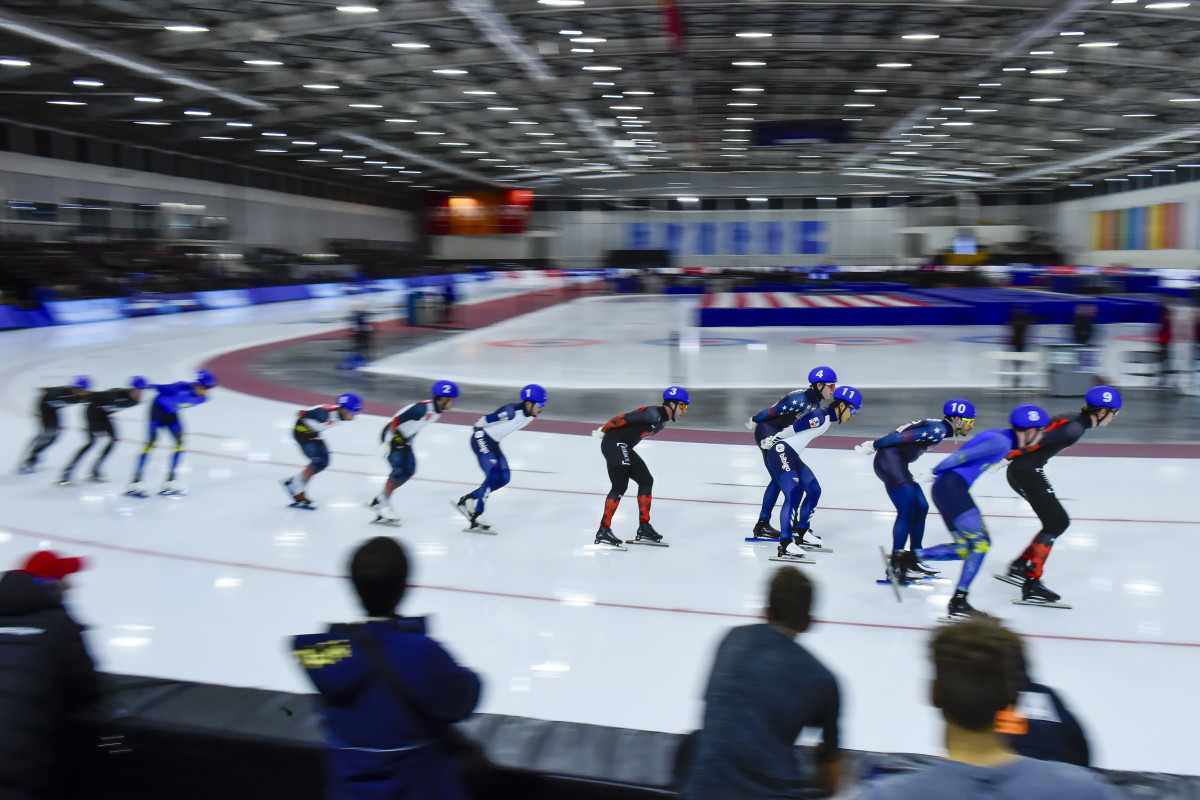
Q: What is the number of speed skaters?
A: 12